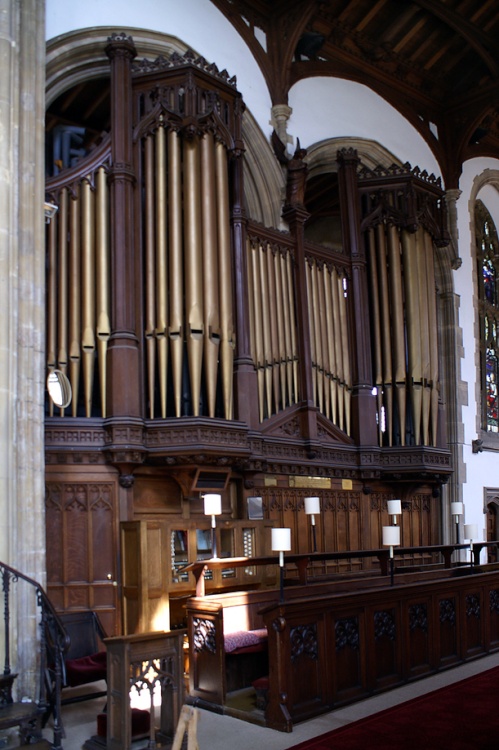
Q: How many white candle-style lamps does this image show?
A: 7